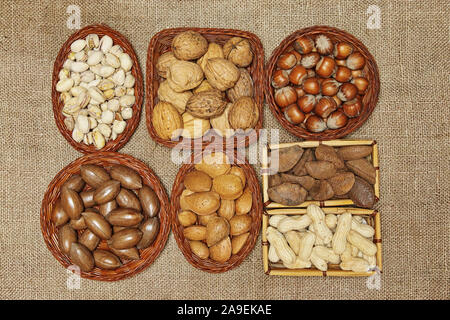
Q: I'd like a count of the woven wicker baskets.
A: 5